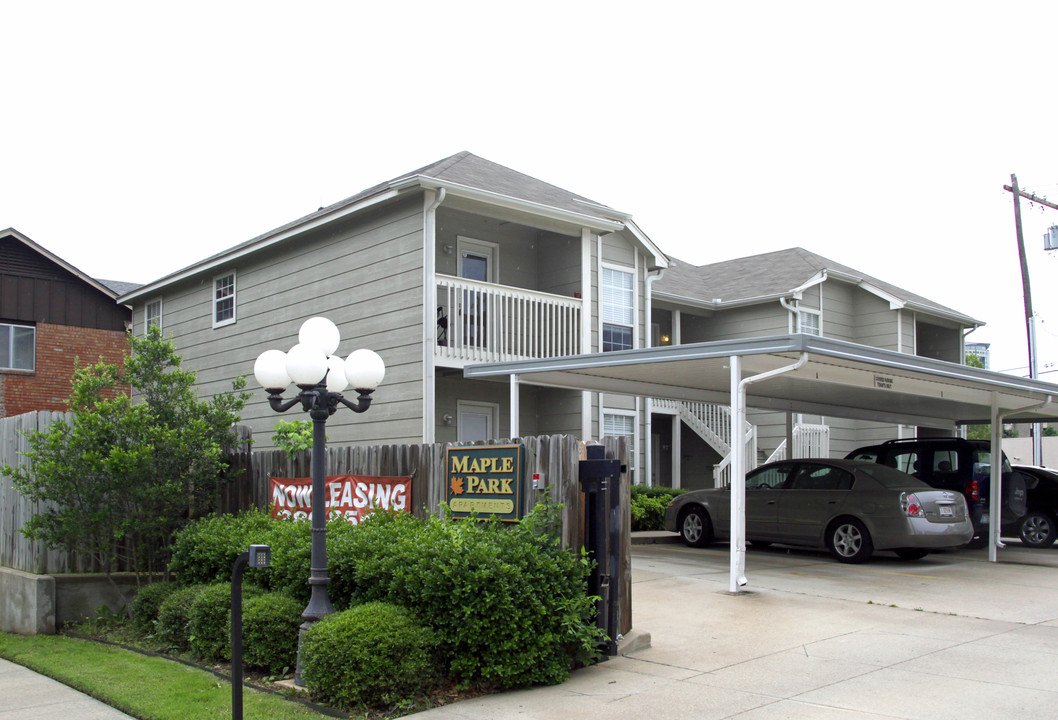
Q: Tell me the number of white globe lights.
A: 5